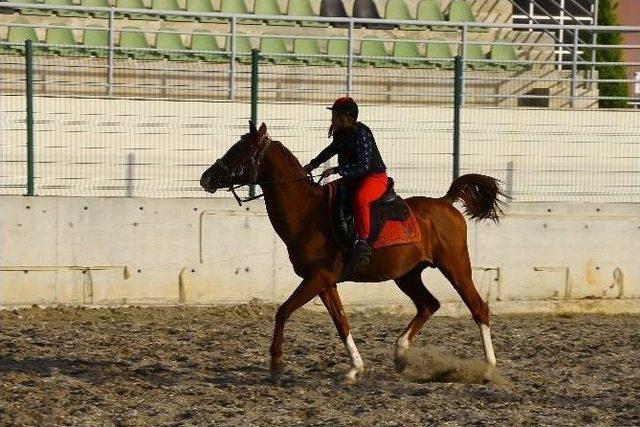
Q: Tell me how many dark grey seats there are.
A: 2